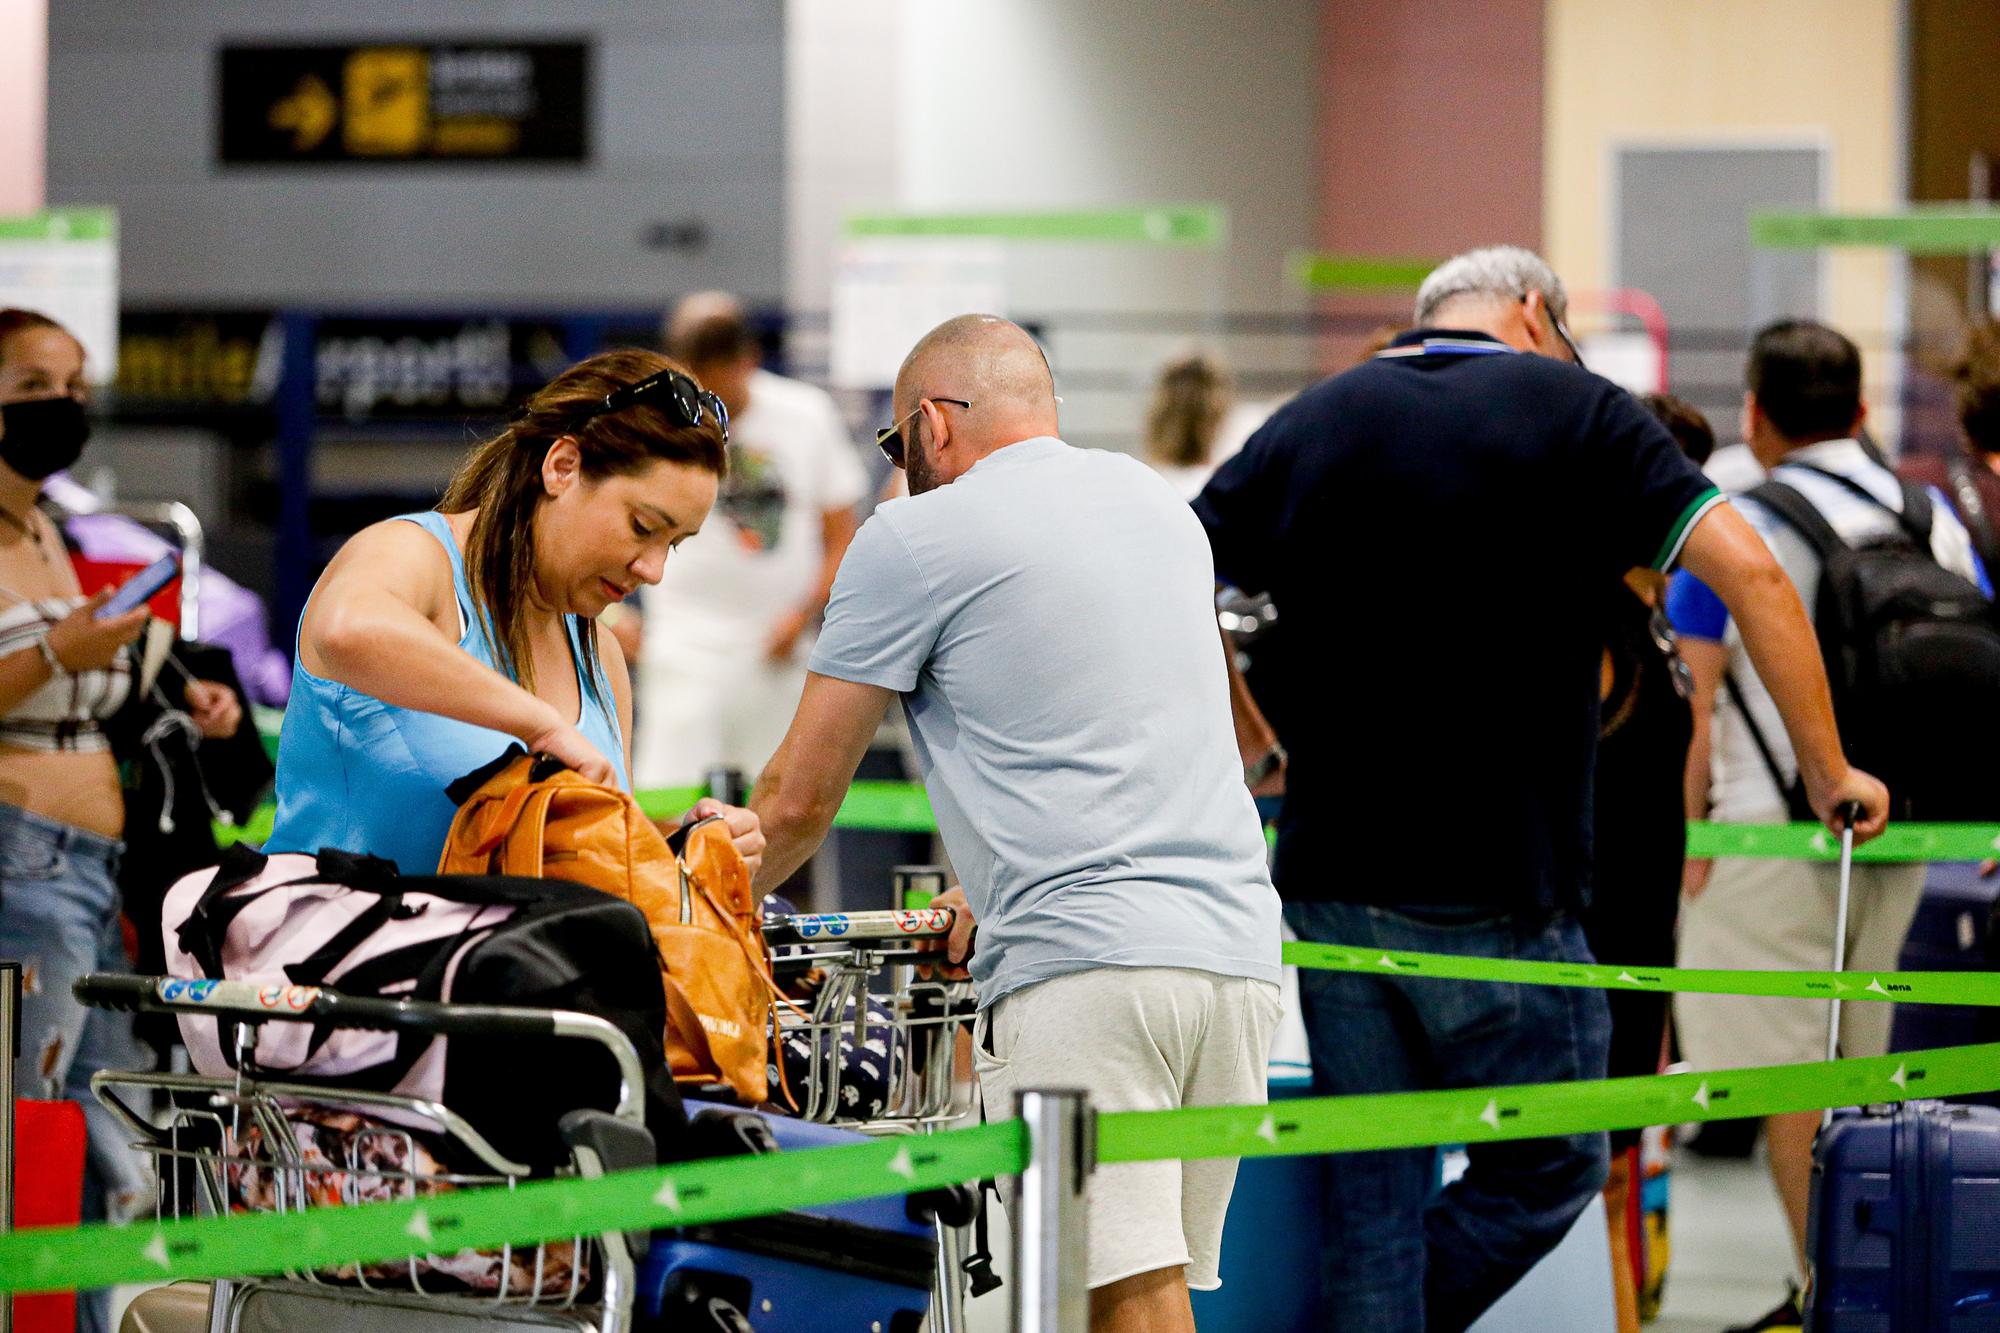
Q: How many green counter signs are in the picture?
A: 4